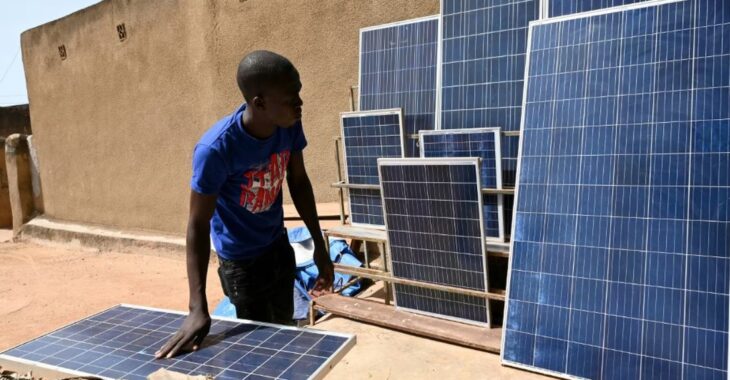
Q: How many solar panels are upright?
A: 7